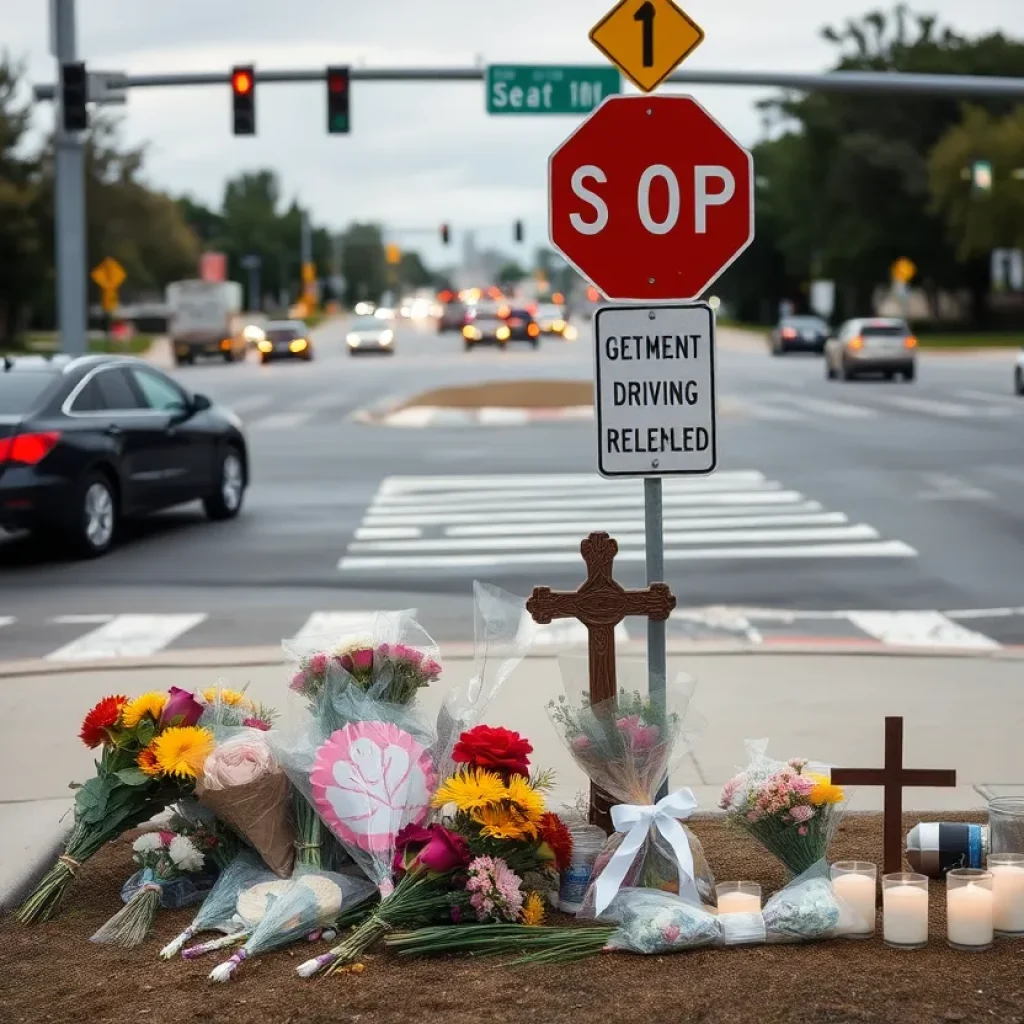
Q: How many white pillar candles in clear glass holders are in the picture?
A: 5